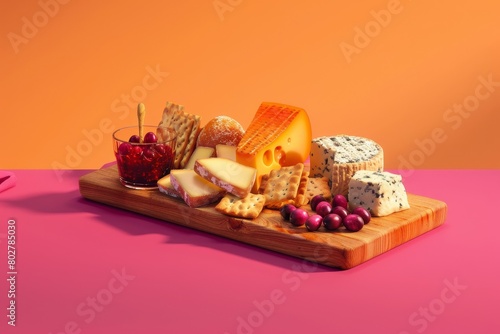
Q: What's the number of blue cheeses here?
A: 2